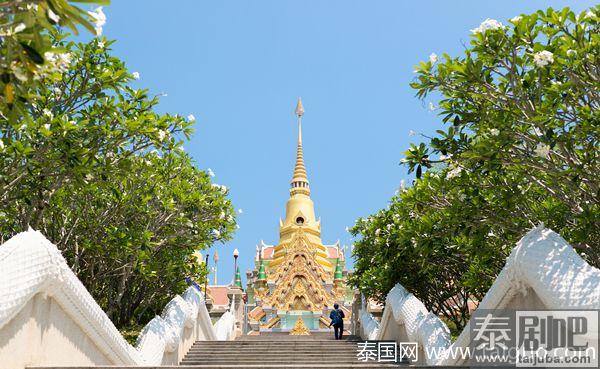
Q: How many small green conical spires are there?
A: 3